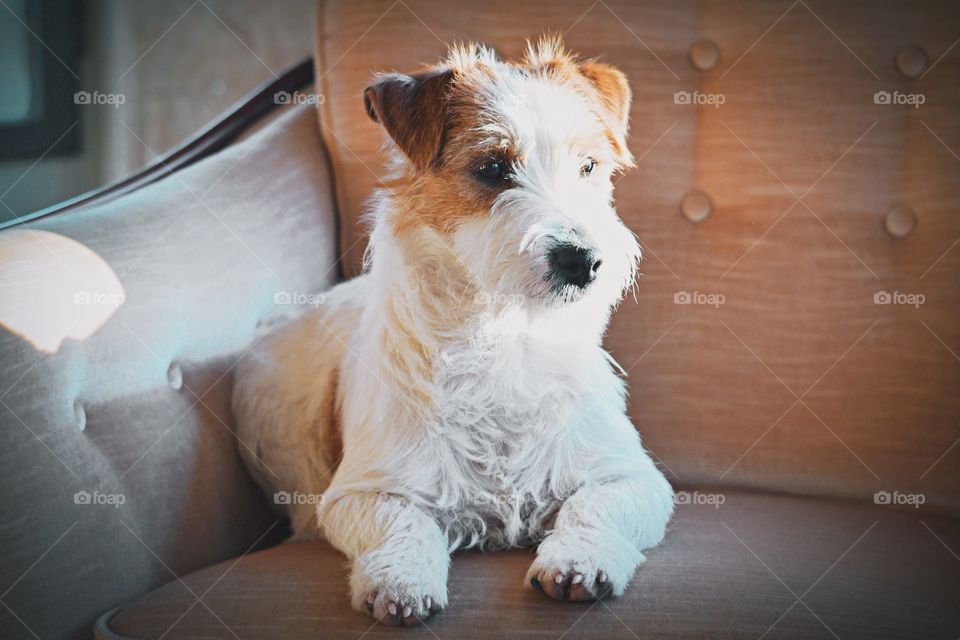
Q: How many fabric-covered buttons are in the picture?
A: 6